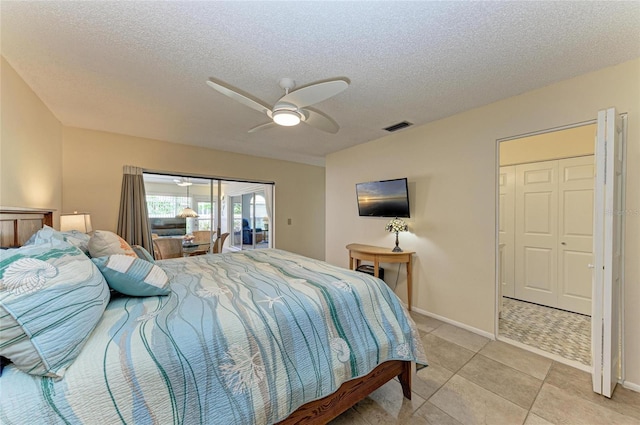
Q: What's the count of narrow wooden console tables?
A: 1